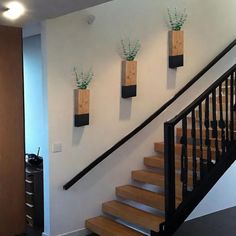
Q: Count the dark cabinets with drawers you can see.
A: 1